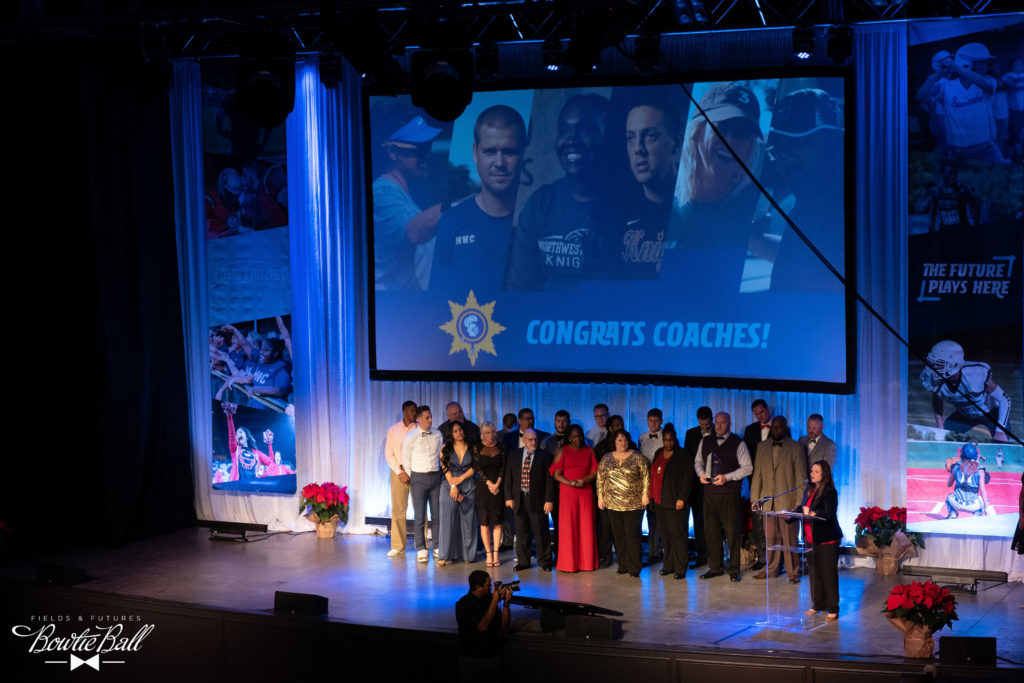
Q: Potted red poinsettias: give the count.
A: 3